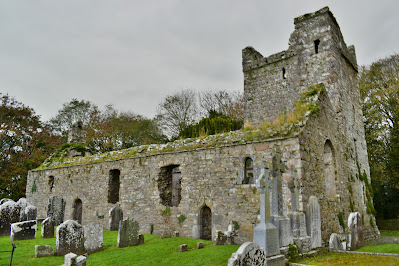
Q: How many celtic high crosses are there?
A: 3